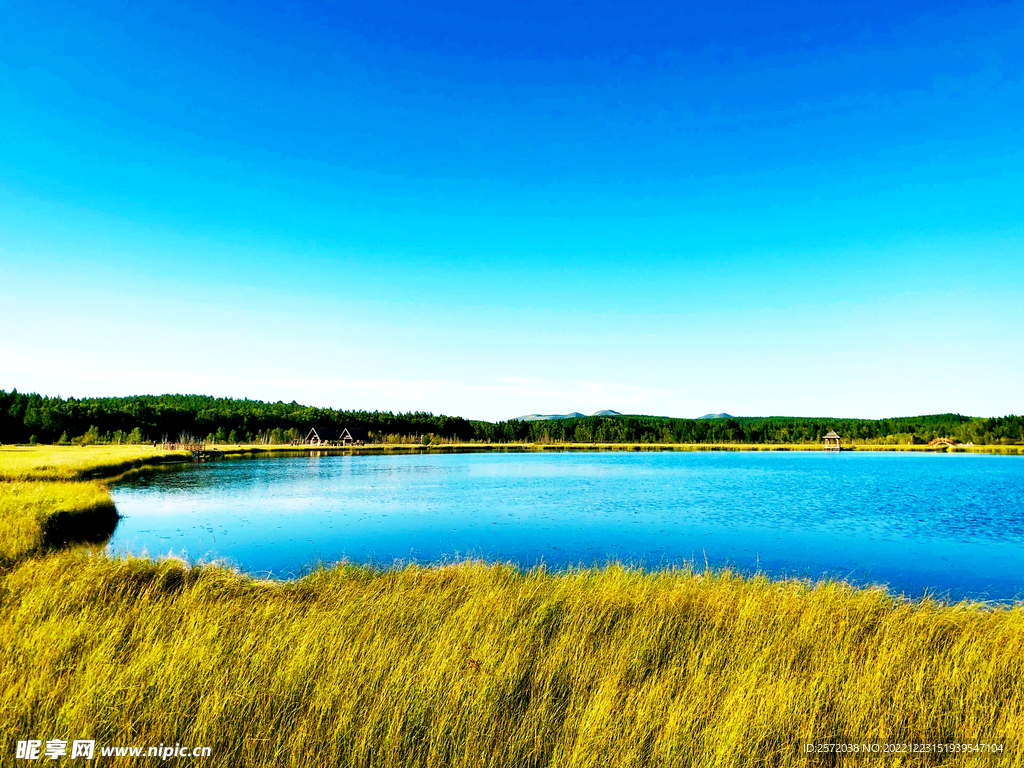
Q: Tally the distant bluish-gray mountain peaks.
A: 3